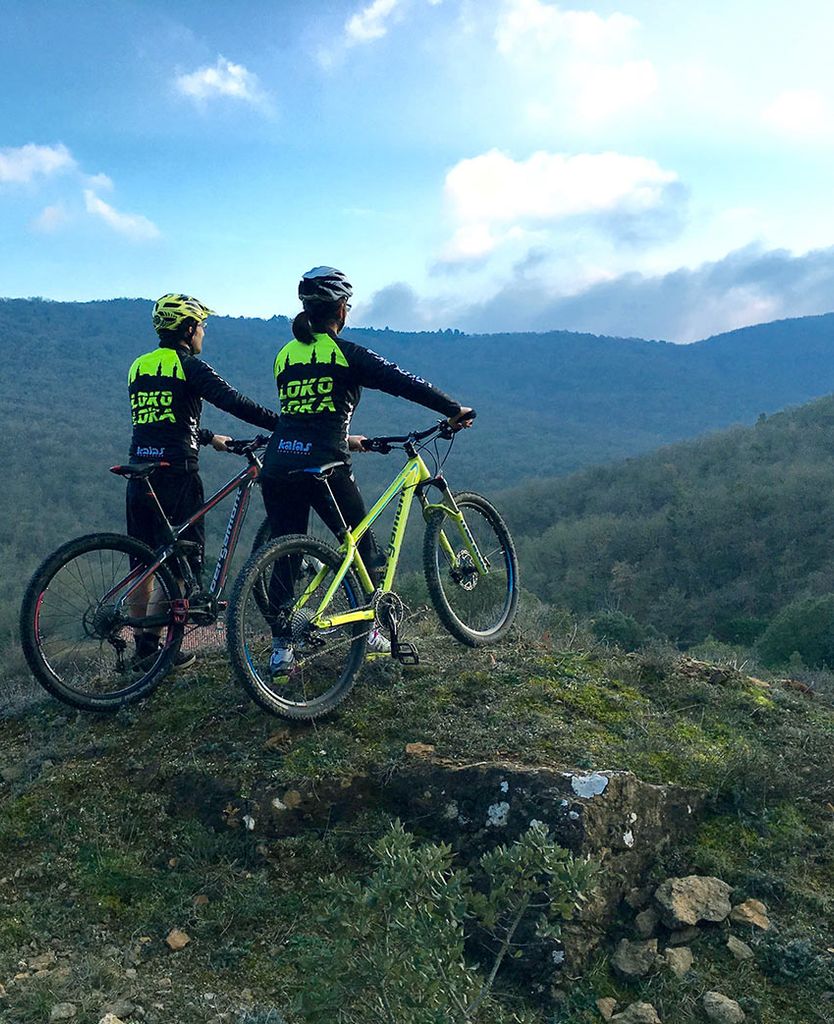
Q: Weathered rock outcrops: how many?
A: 1